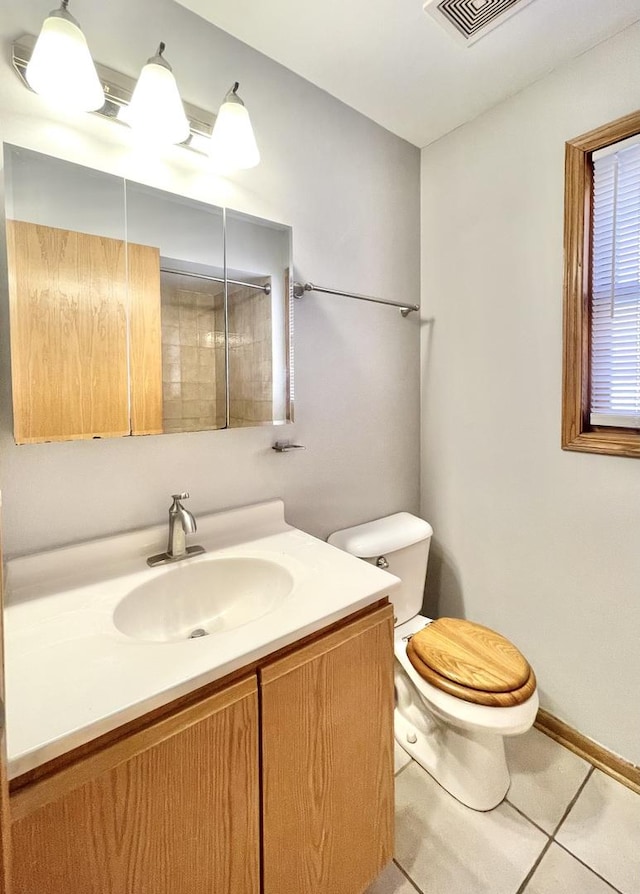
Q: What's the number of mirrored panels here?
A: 3